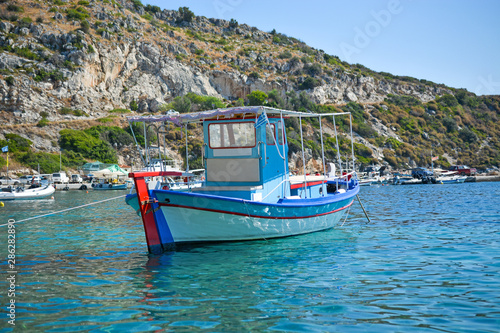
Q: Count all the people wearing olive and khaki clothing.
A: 0